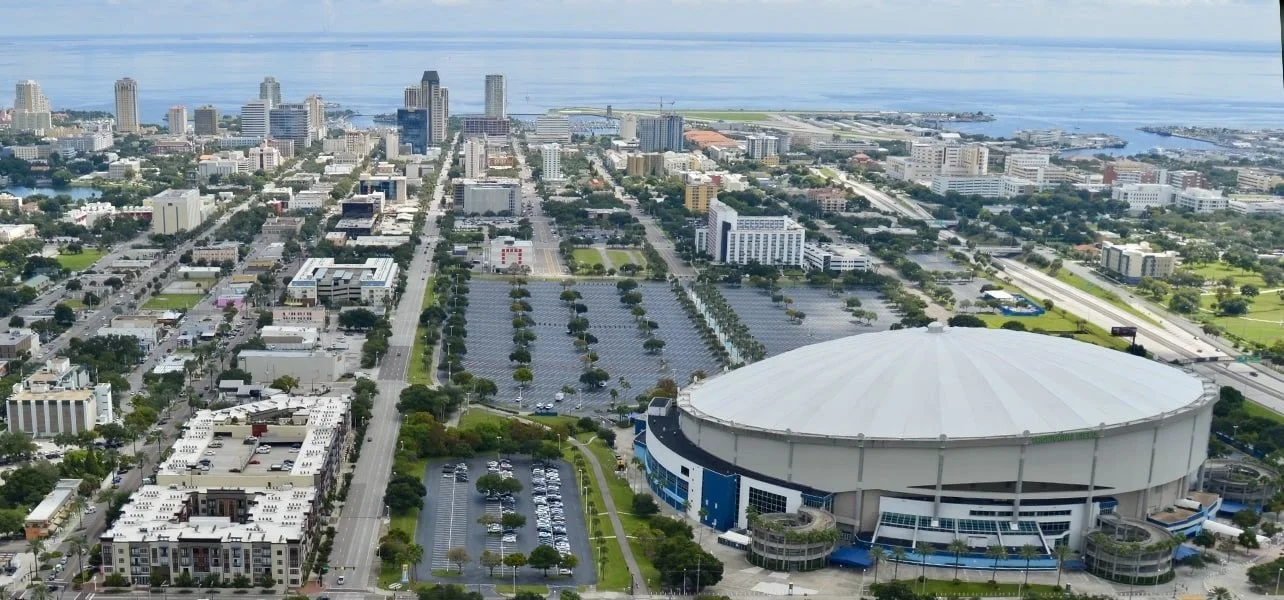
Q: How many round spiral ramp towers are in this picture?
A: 3